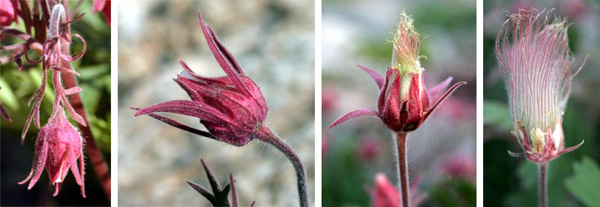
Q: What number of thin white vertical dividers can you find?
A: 3